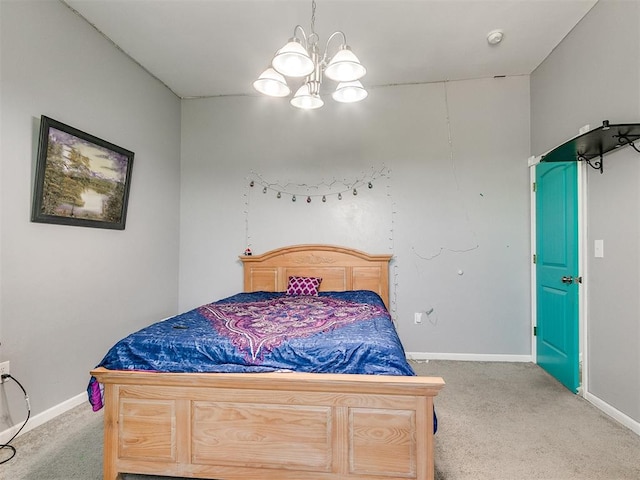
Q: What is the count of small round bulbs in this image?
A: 9